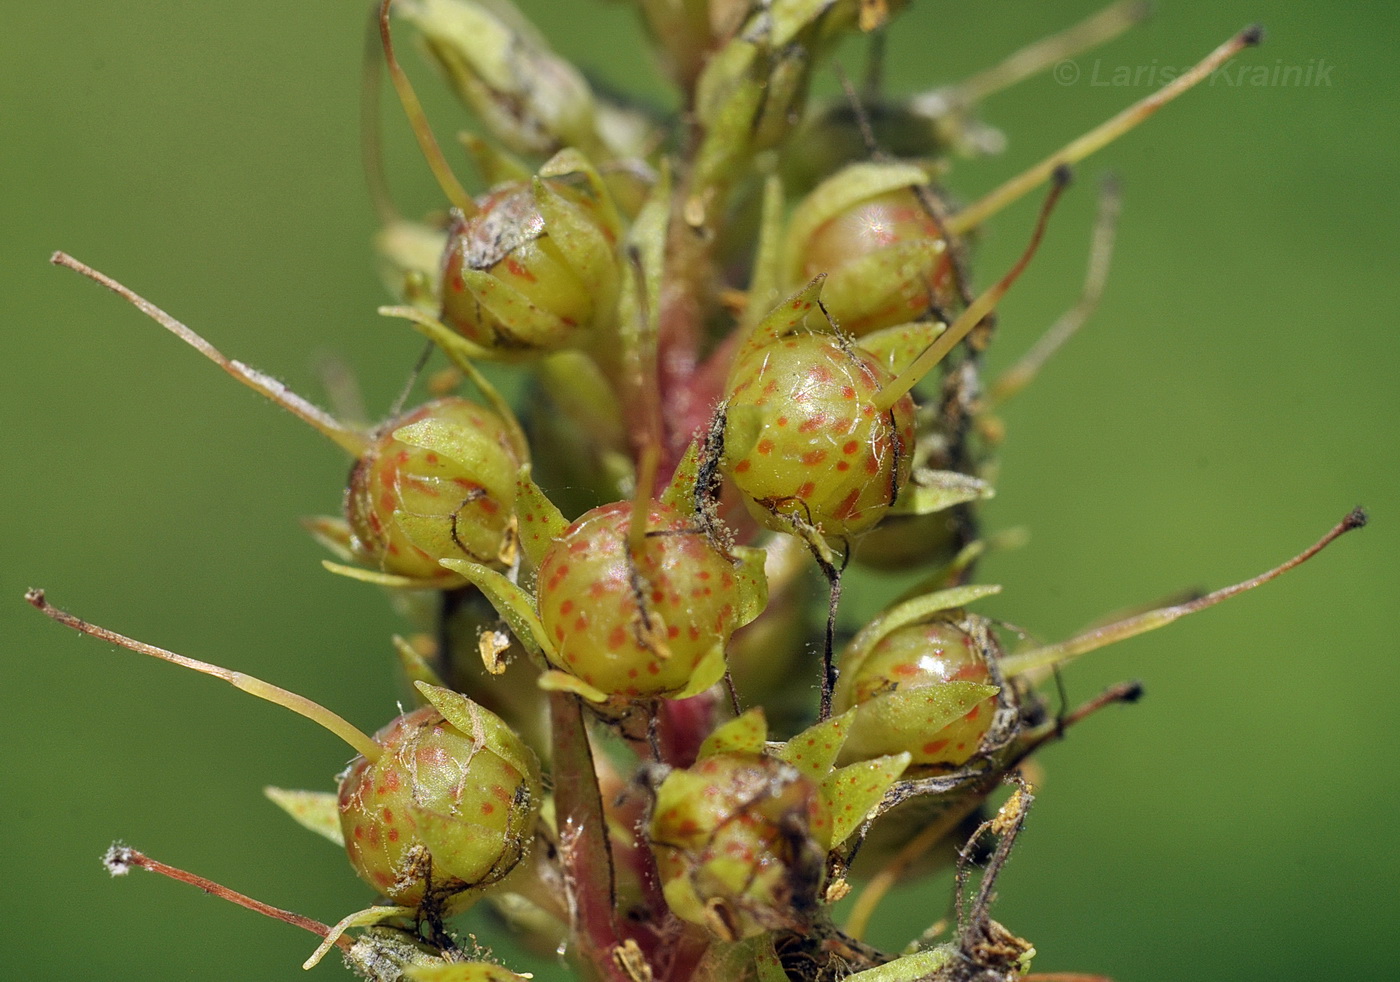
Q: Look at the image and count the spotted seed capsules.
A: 8